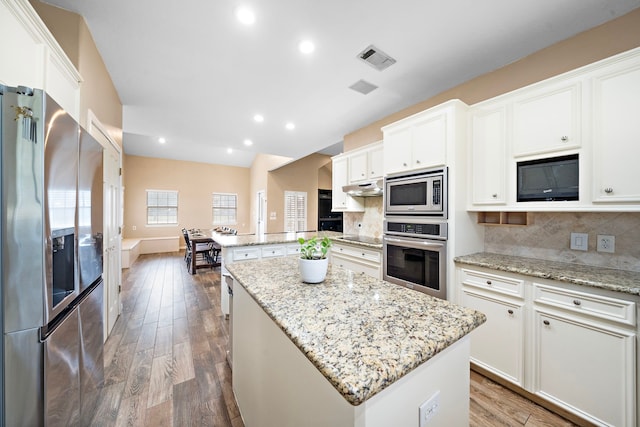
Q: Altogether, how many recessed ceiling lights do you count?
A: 7